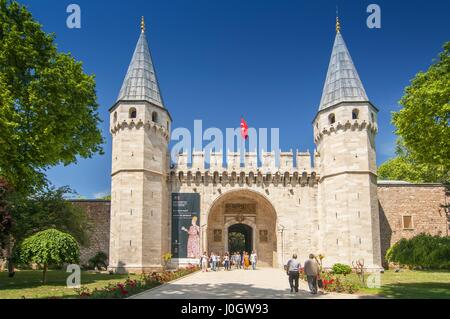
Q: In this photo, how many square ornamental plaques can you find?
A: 2